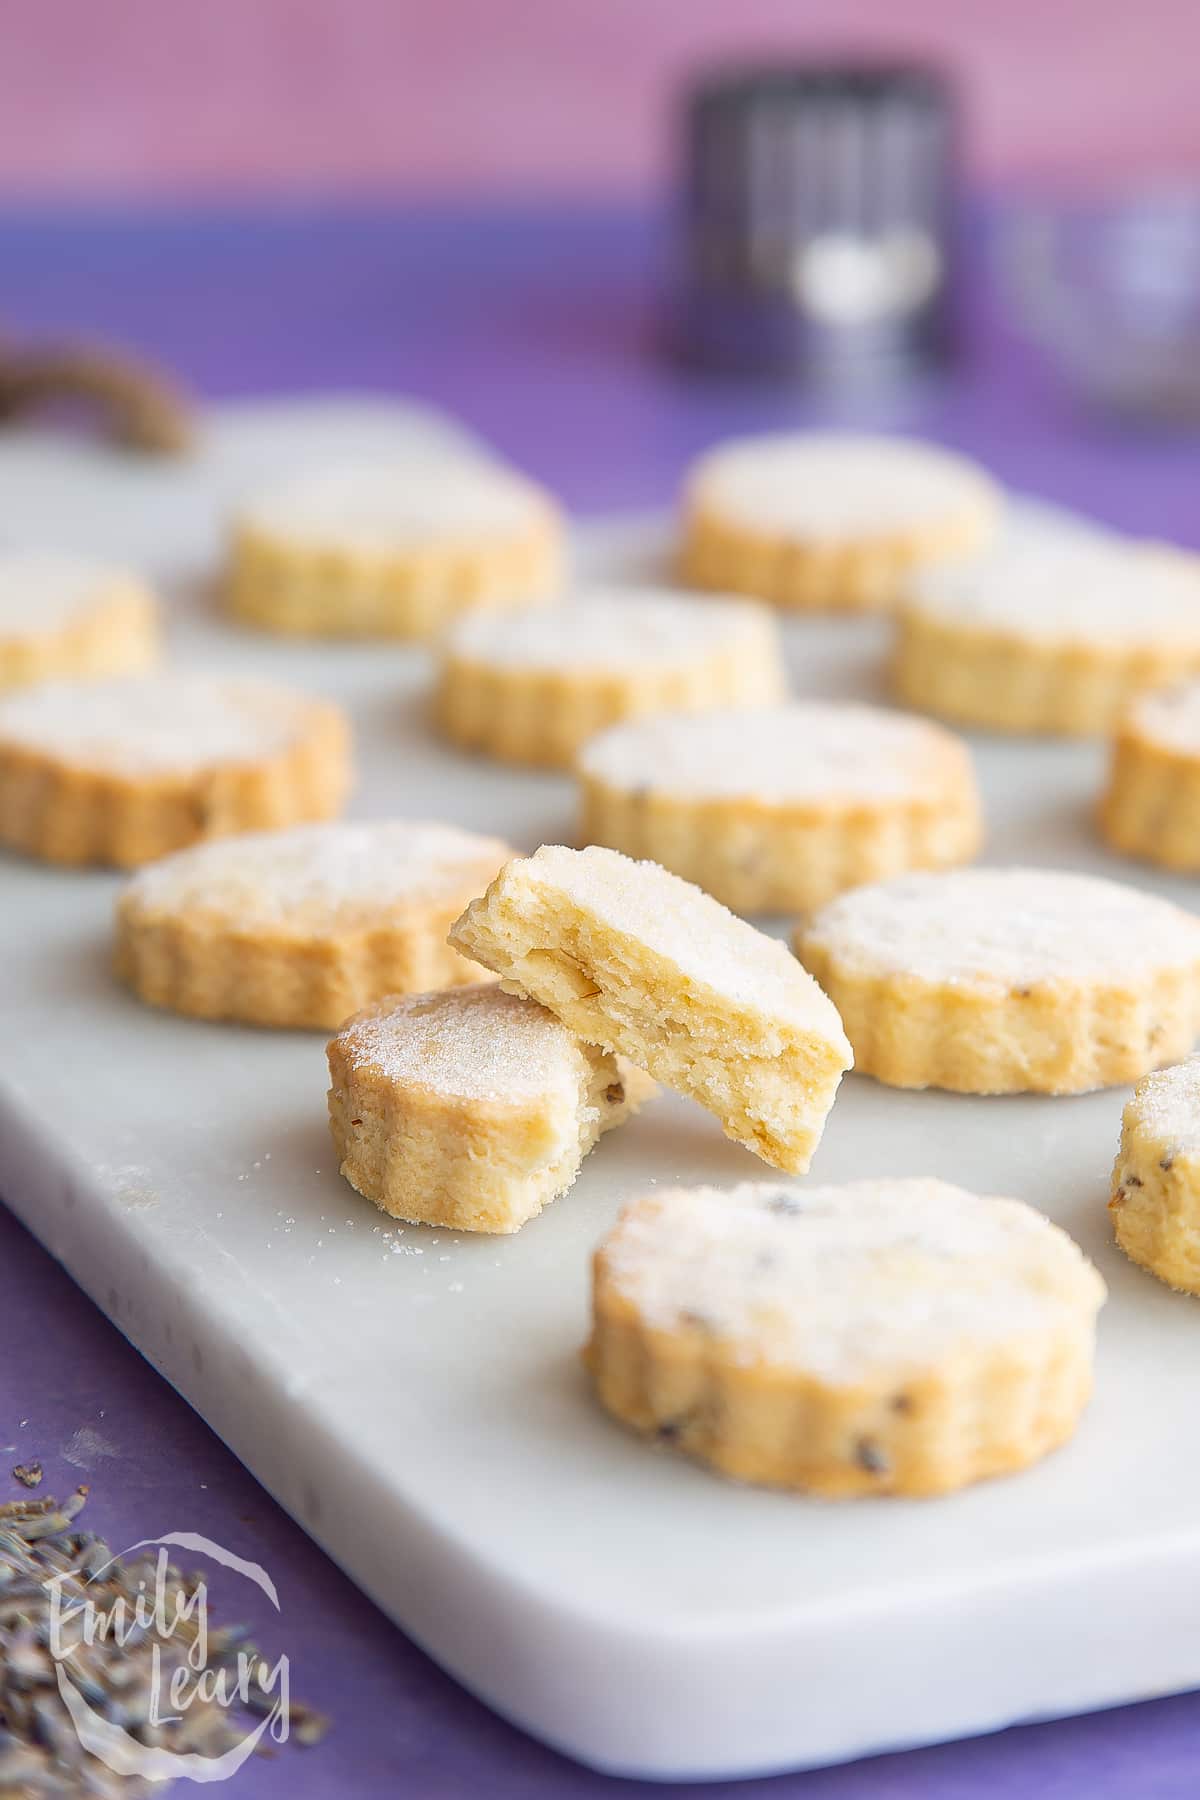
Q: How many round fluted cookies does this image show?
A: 13